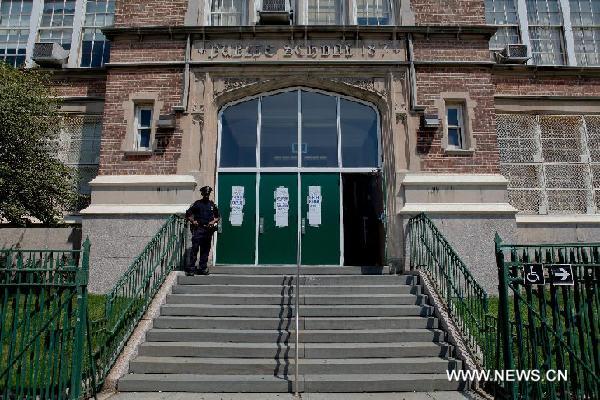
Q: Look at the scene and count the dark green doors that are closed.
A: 3